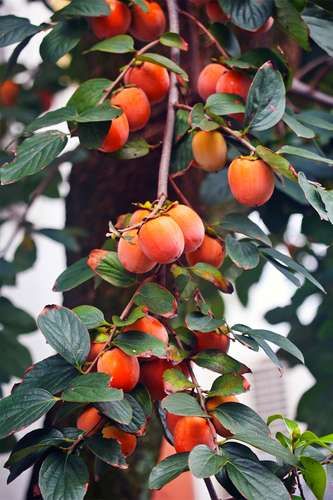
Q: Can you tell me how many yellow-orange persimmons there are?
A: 1